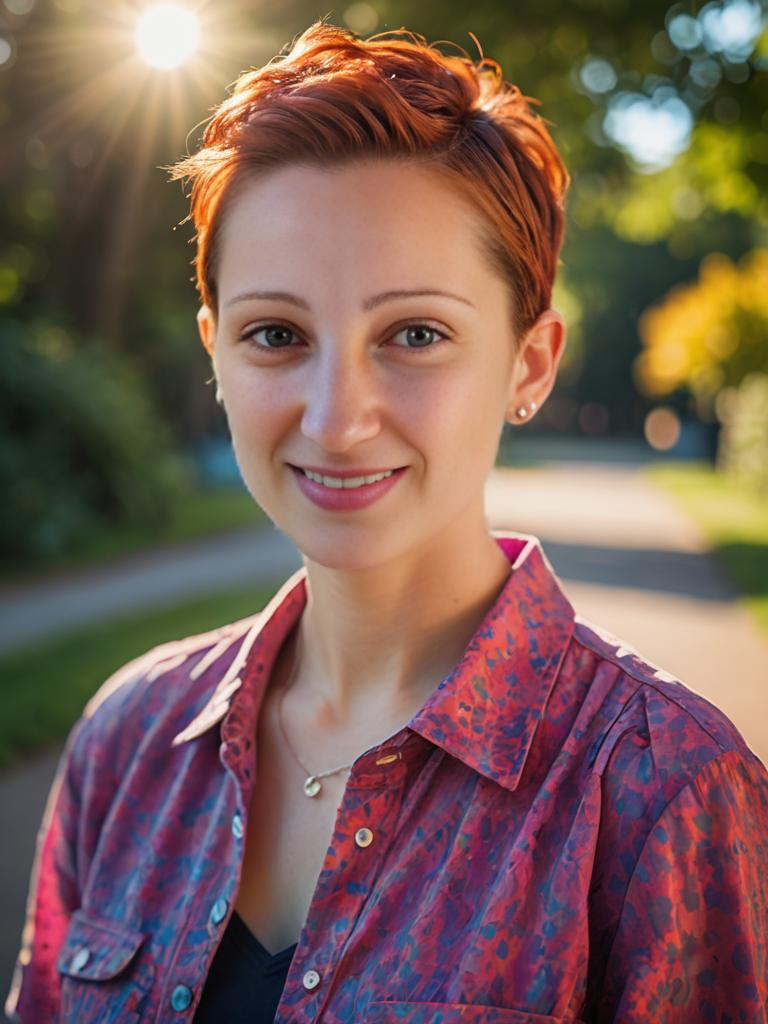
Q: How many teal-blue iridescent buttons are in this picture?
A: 3